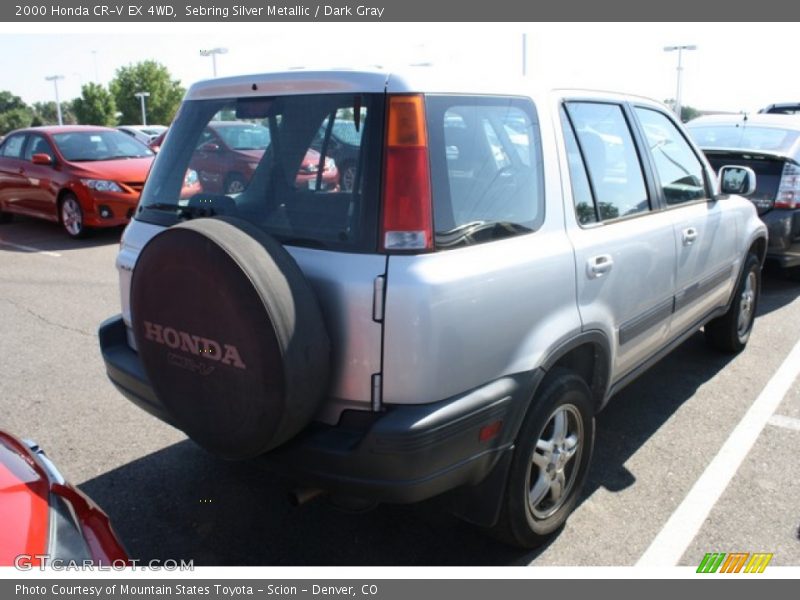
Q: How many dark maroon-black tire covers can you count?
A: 1